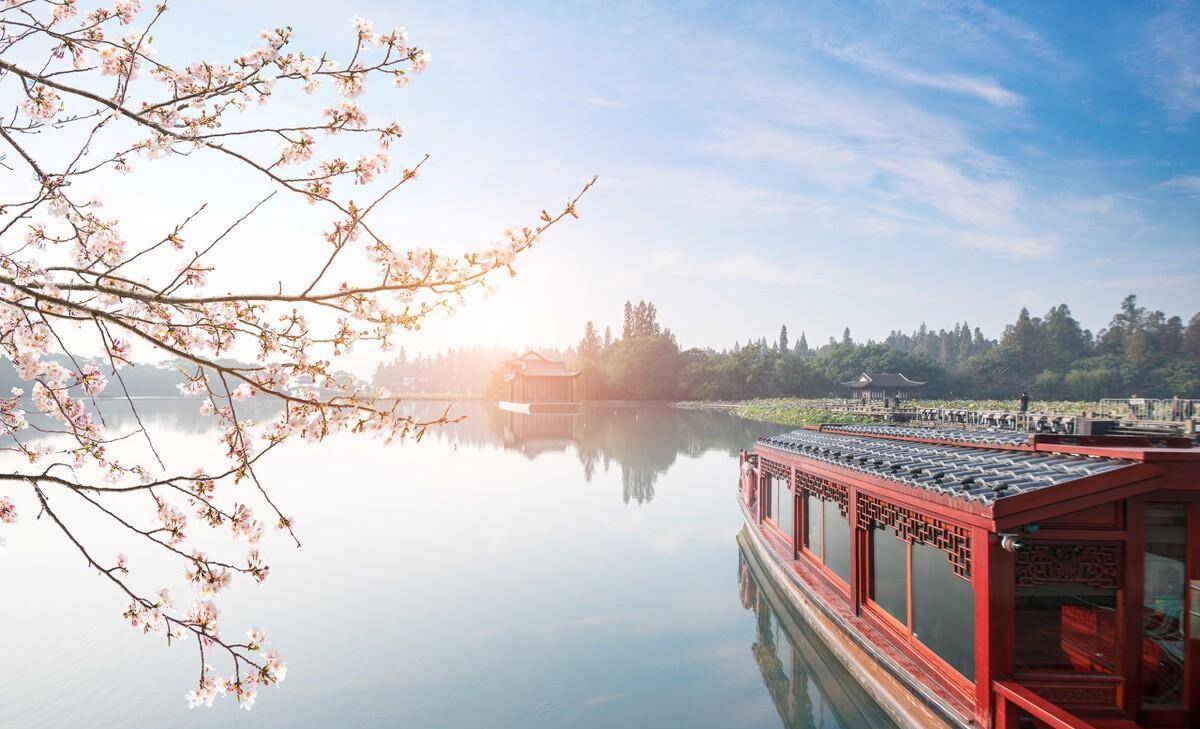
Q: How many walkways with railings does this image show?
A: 1